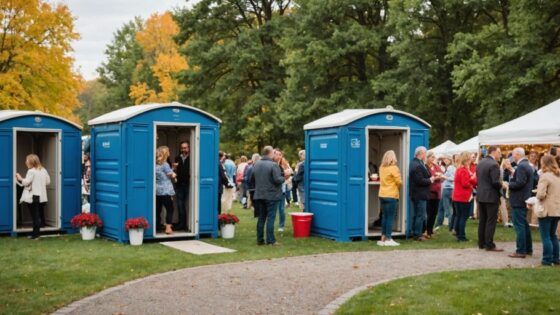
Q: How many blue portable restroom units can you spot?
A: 3